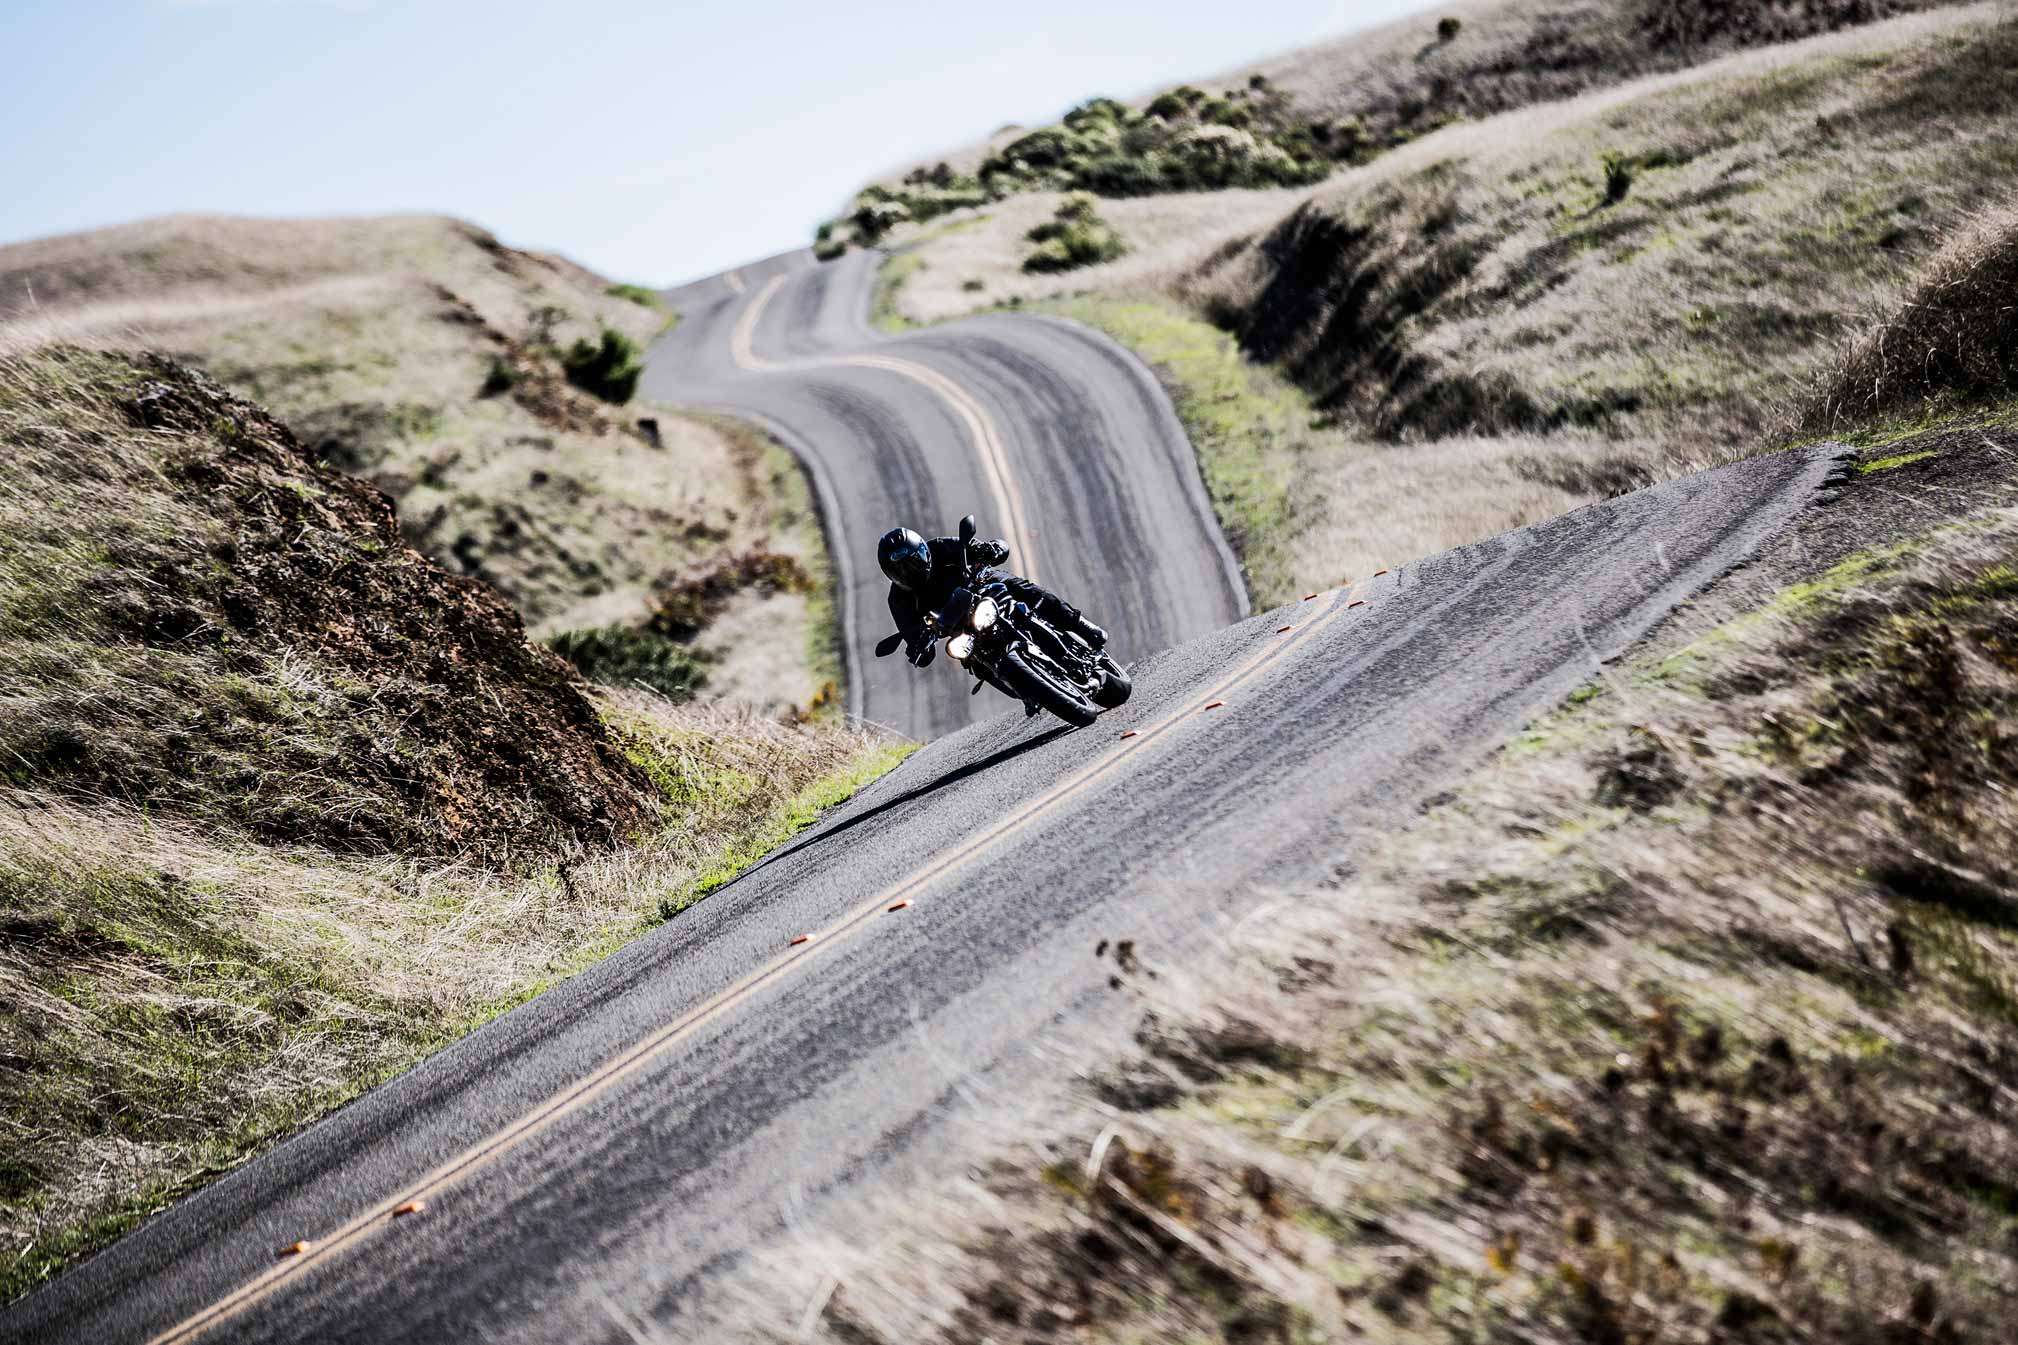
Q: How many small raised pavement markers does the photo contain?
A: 10